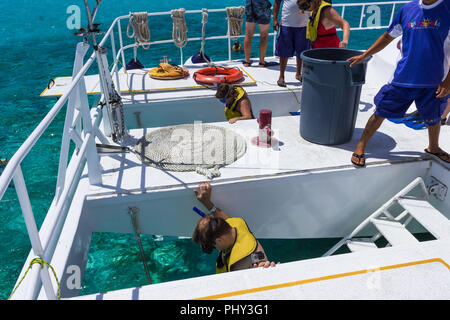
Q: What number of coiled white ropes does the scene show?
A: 4